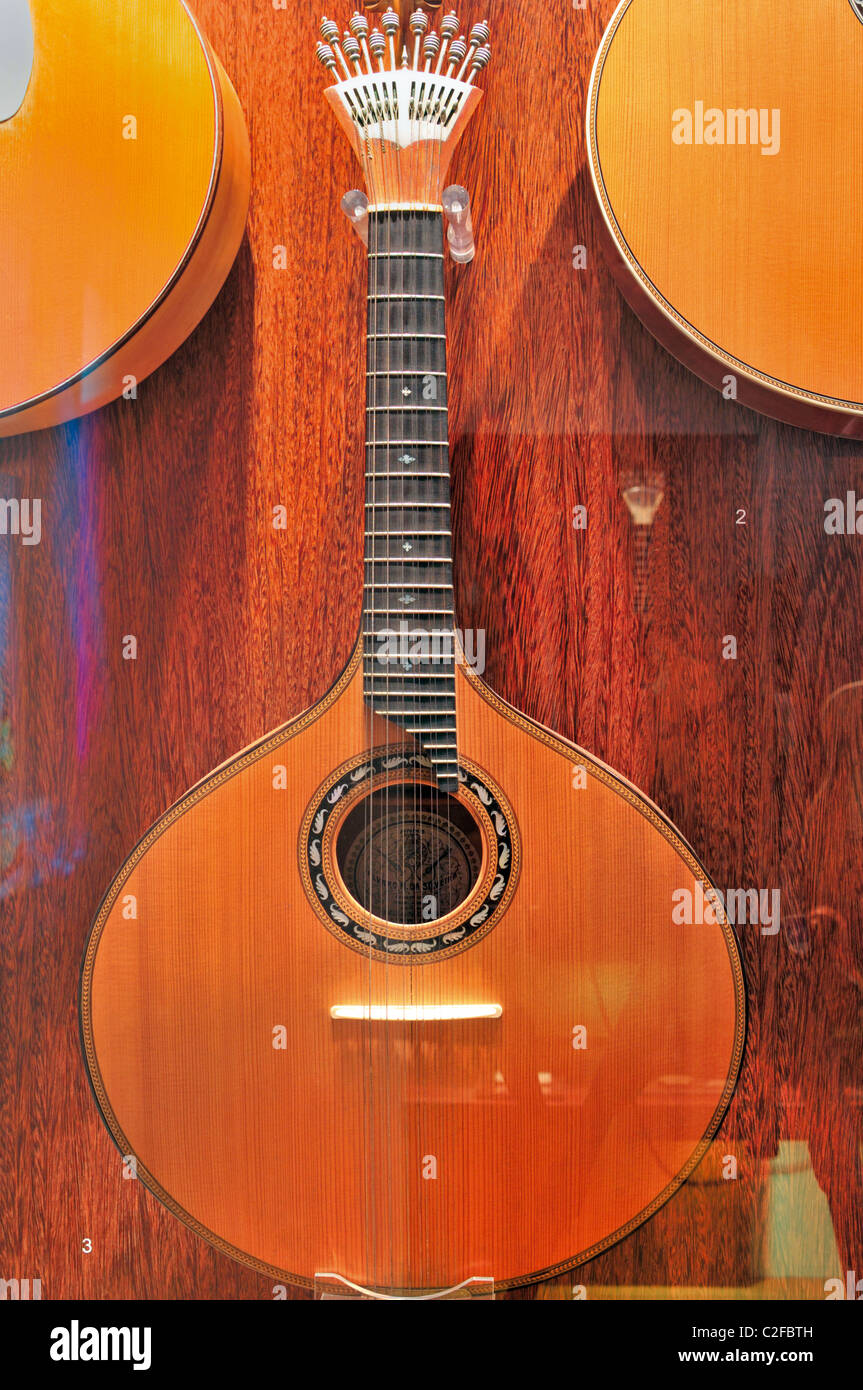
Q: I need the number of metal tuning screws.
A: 12